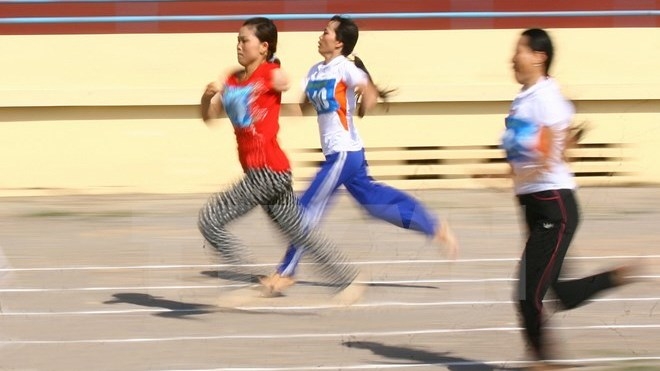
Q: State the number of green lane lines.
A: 0